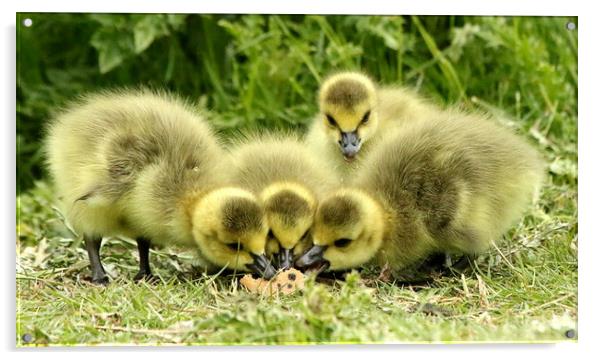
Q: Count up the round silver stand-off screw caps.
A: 4